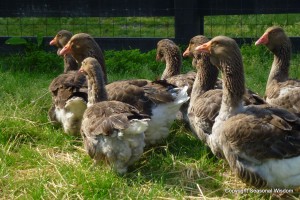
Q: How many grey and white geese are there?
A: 7